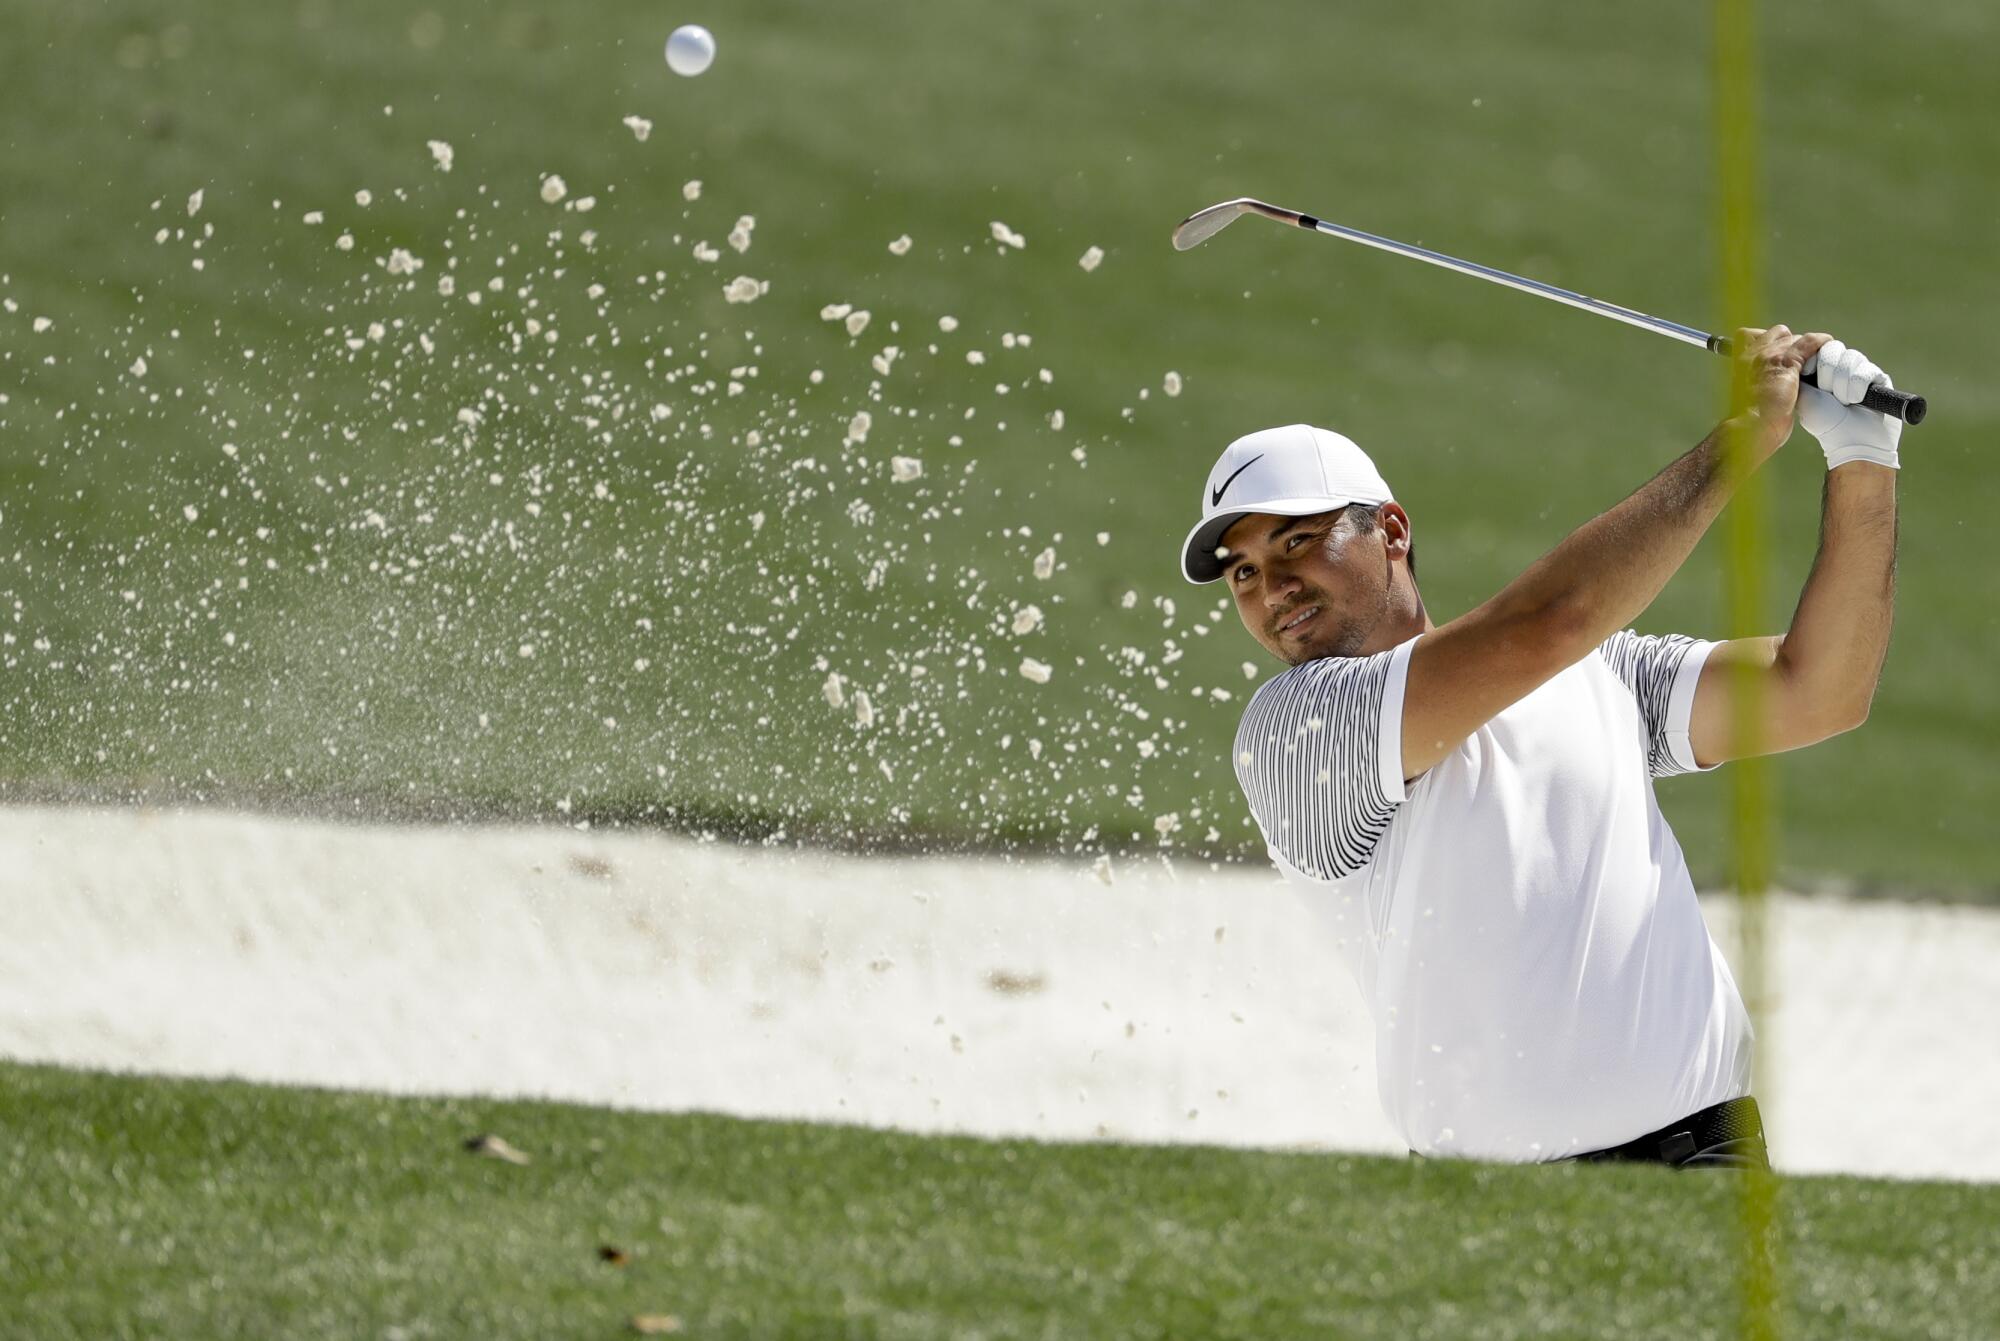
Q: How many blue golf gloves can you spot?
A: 0